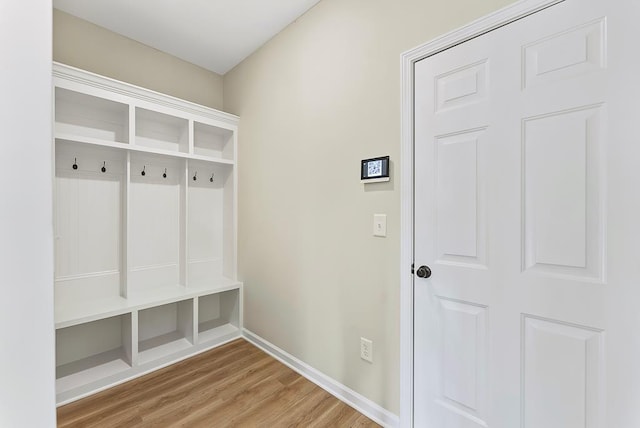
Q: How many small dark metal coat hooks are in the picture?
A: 6